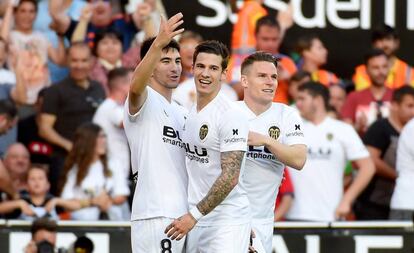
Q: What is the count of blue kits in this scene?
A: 0